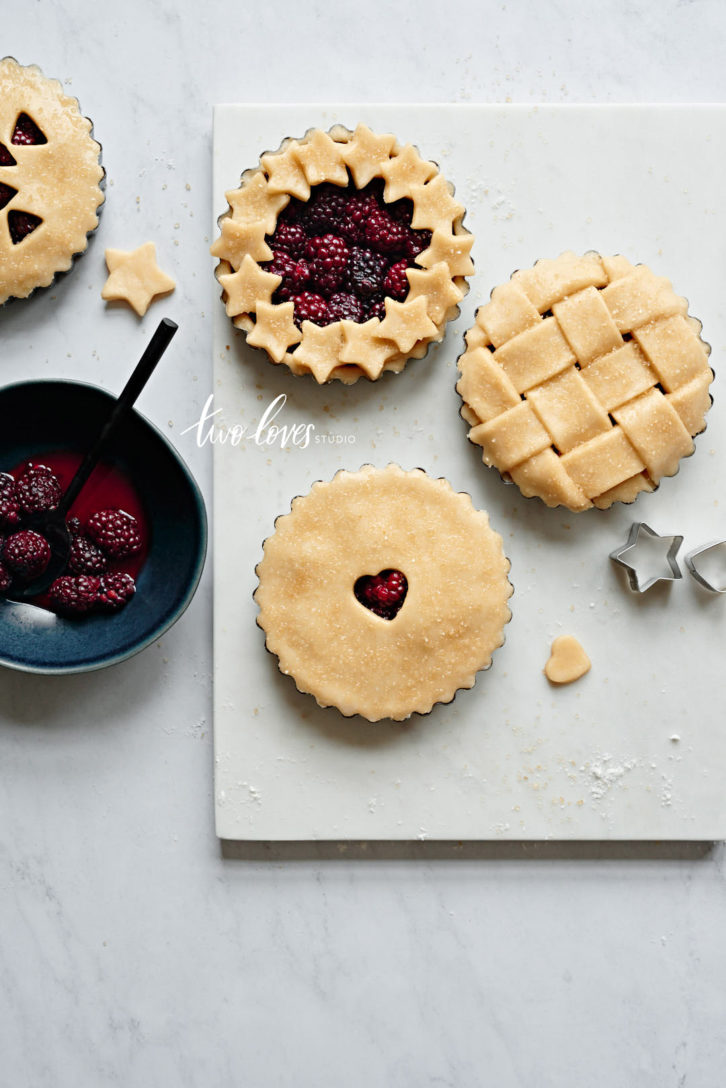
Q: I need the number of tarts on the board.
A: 3